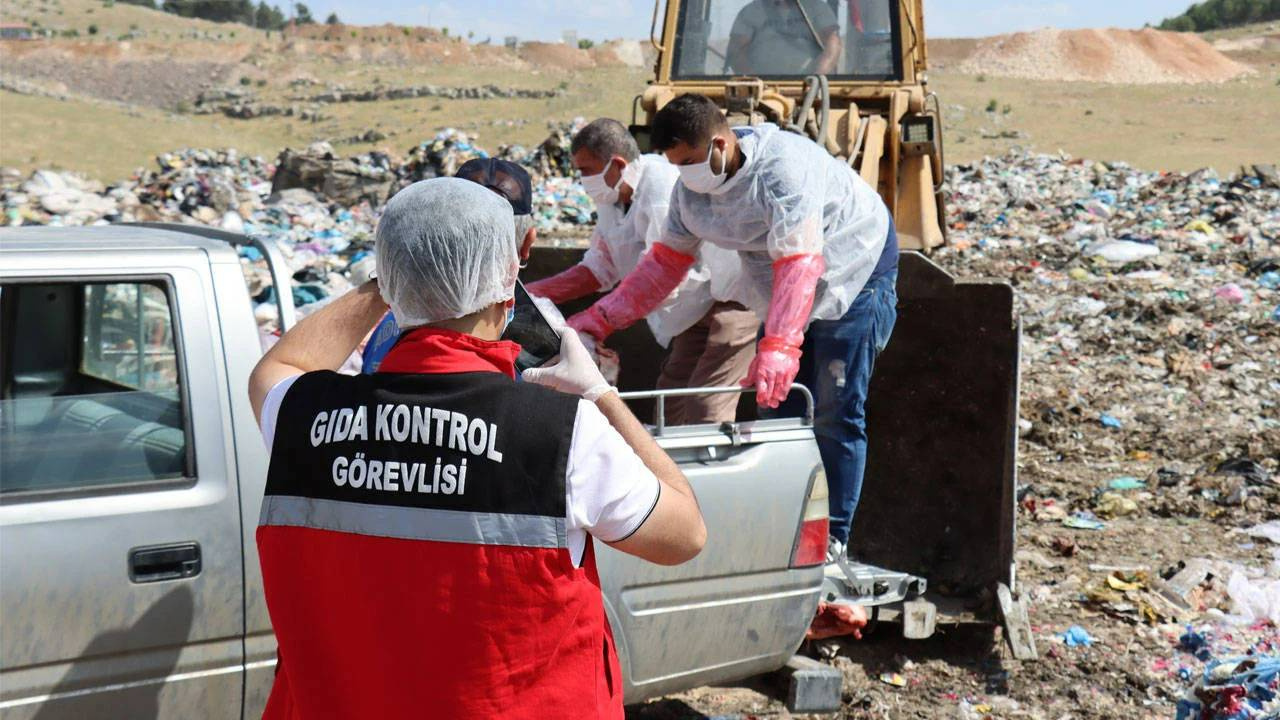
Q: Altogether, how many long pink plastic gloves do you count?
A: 3